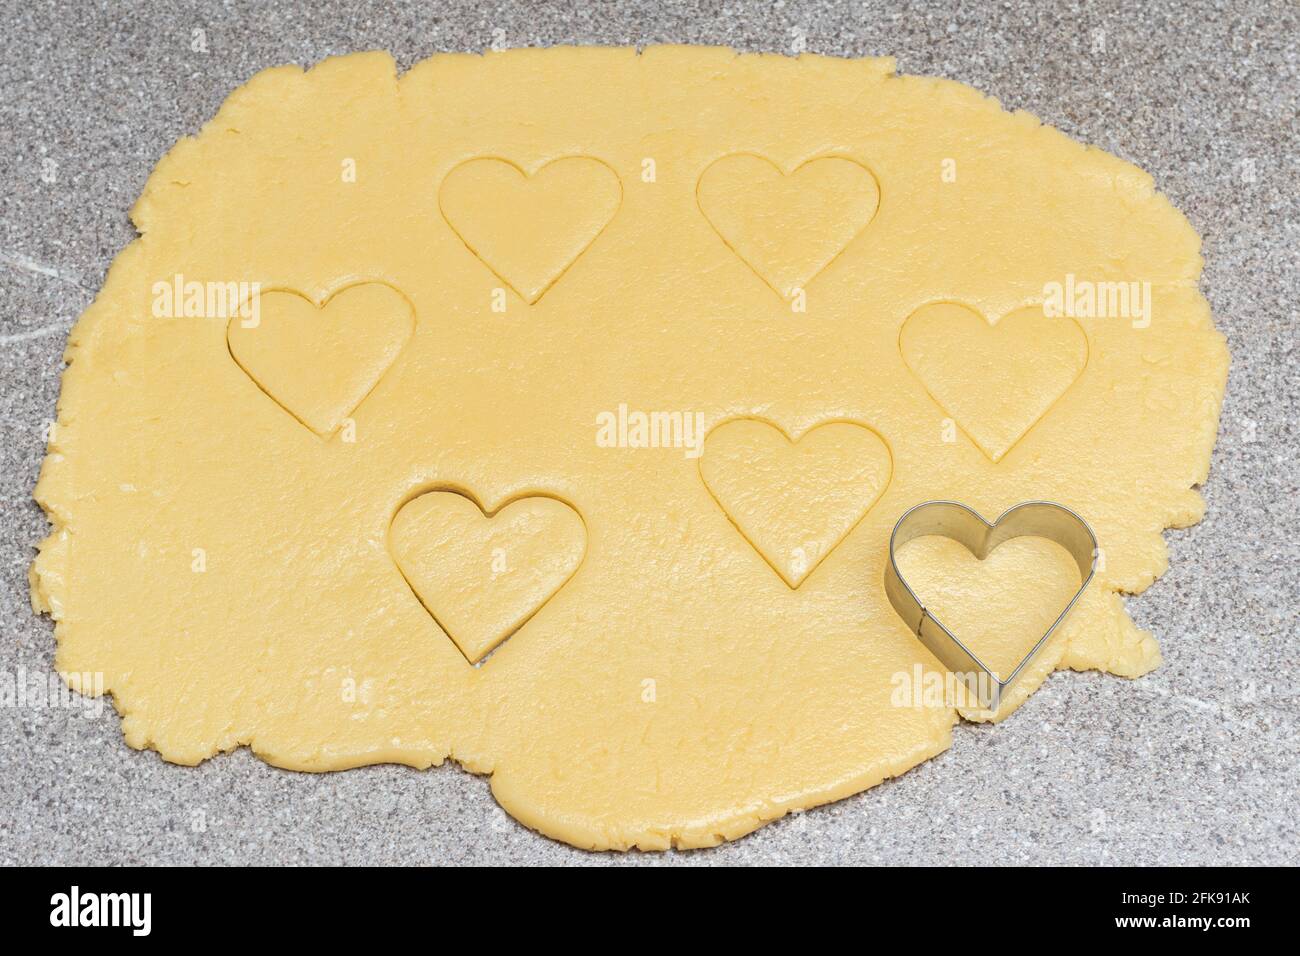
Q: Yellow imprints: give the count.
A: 6